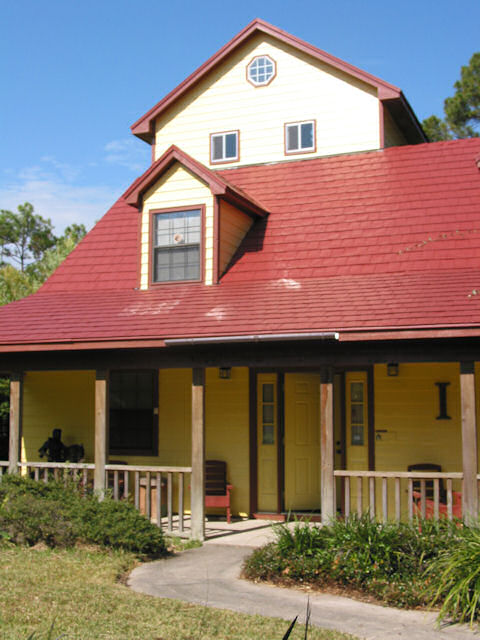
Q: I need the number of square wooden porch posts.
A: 5